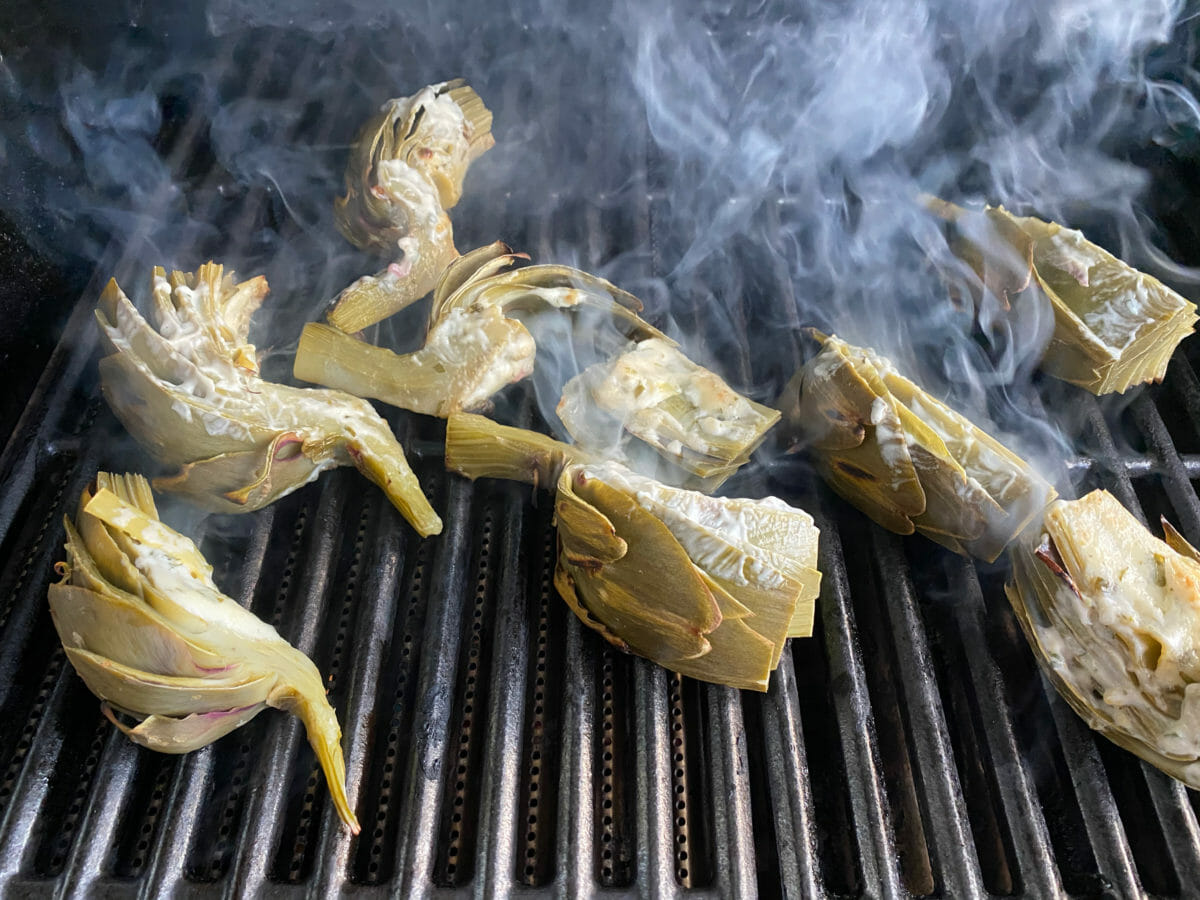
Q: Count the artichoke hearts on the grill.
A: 8